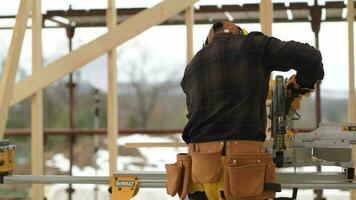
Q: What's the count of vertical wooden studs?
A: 5